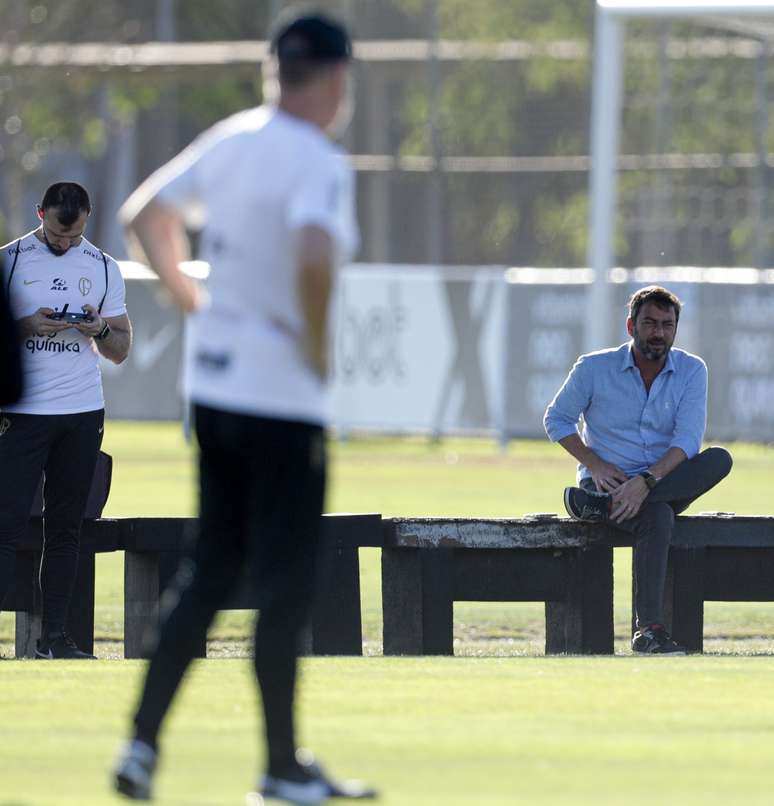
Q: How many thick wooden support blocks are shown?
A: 6